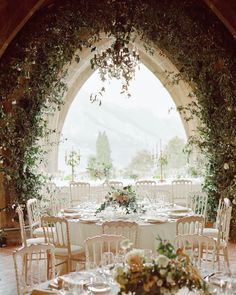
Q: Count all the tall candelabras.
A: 2